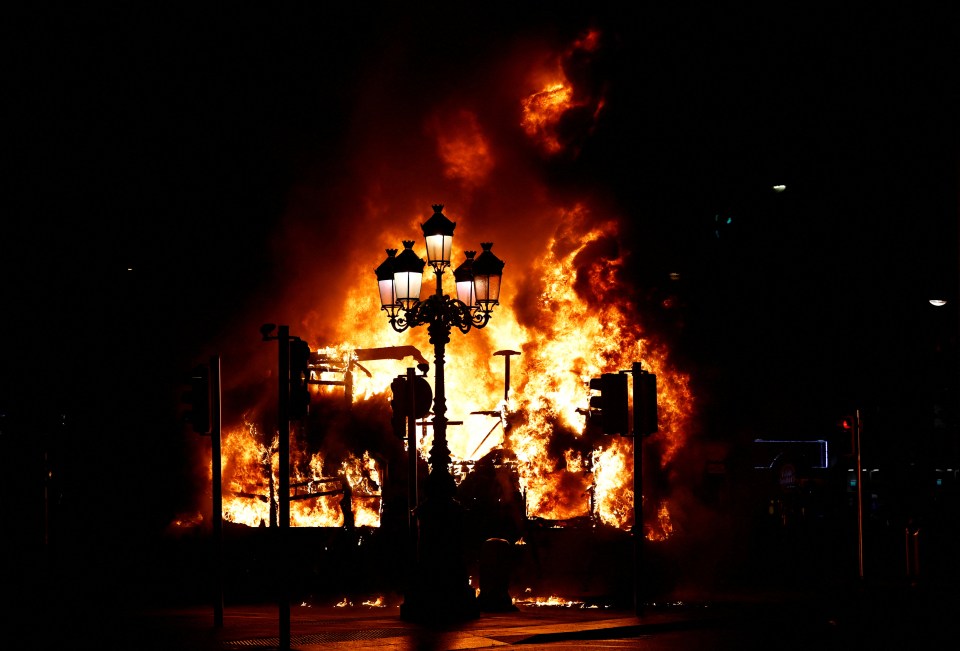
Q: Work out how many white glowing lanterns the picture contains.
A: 4